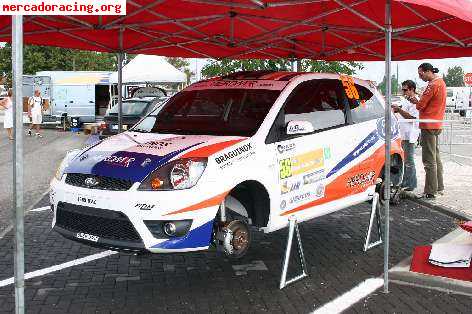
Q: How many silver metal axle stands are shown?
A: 2